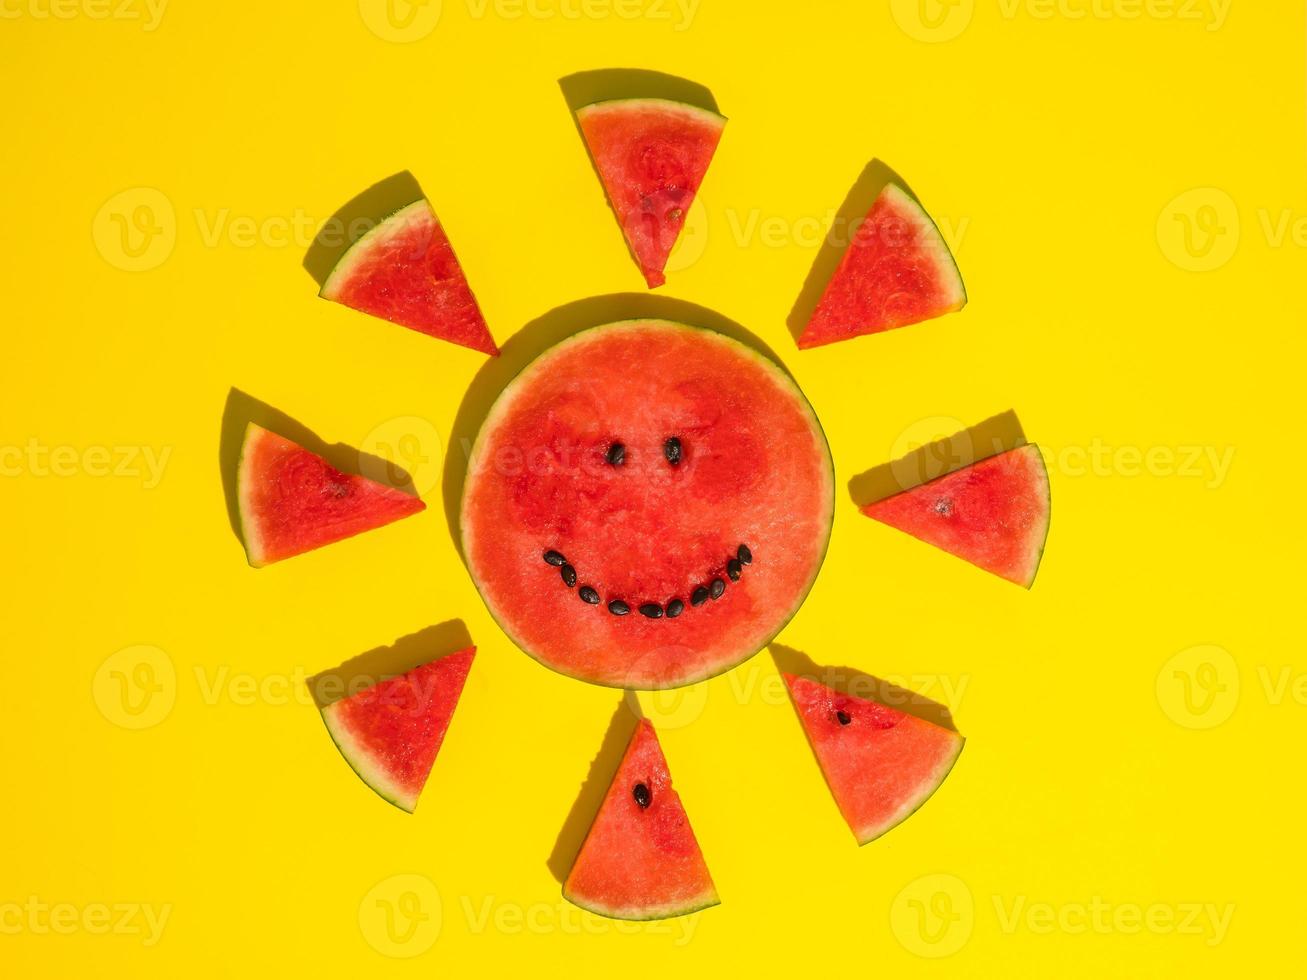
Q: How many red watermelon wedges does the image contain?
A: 8